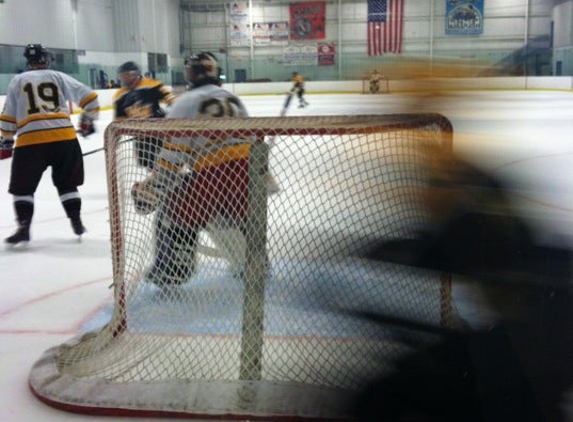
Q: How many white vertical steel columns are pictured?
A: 4